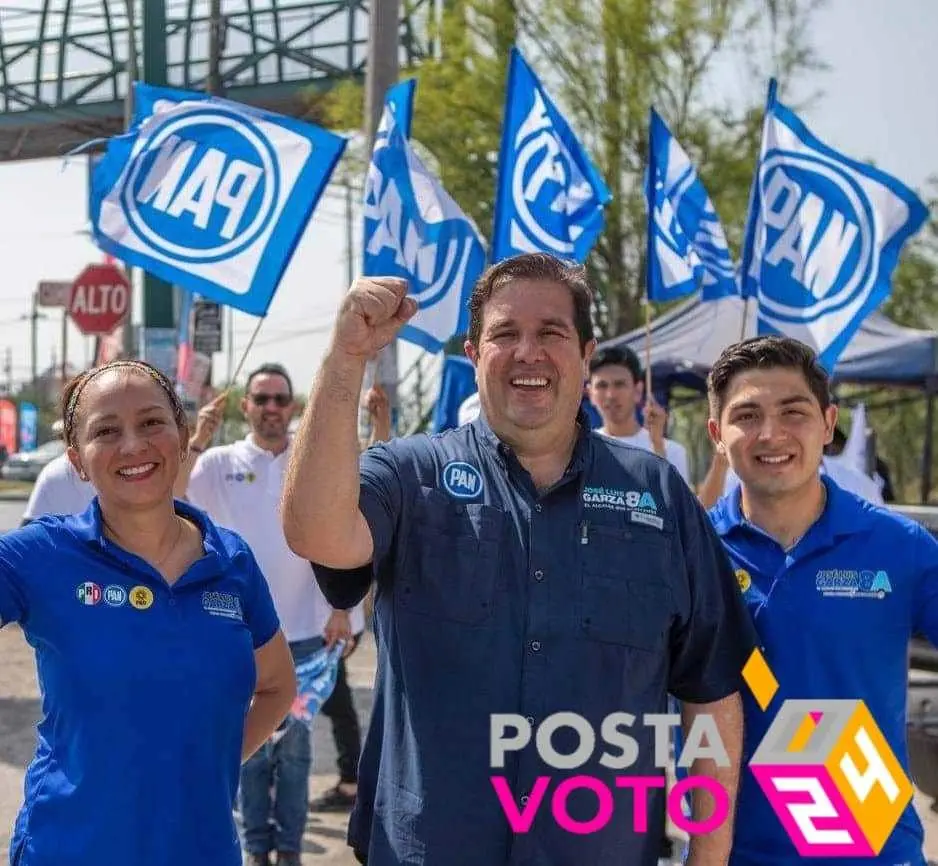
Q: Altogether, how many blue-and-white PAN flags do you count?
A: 5